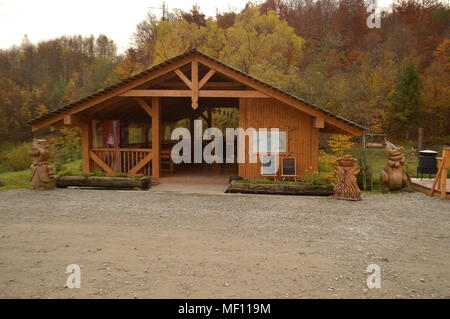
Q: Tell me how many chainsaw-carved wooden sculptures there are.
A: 3